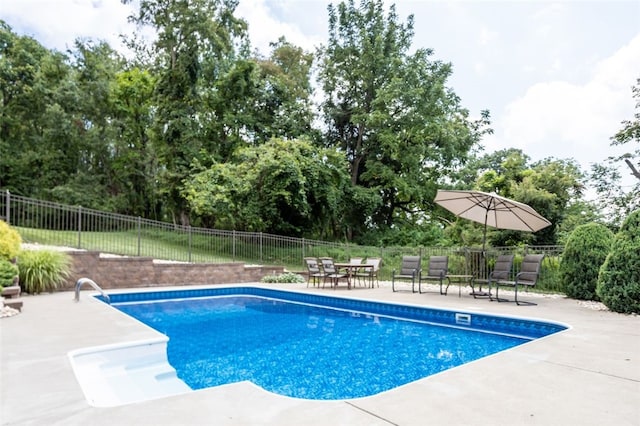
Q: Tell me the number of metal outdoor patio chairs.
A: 8